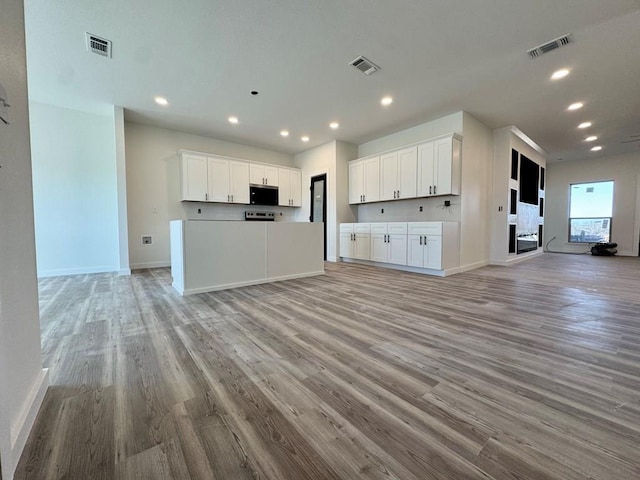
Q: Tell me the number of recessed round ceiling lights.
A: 11